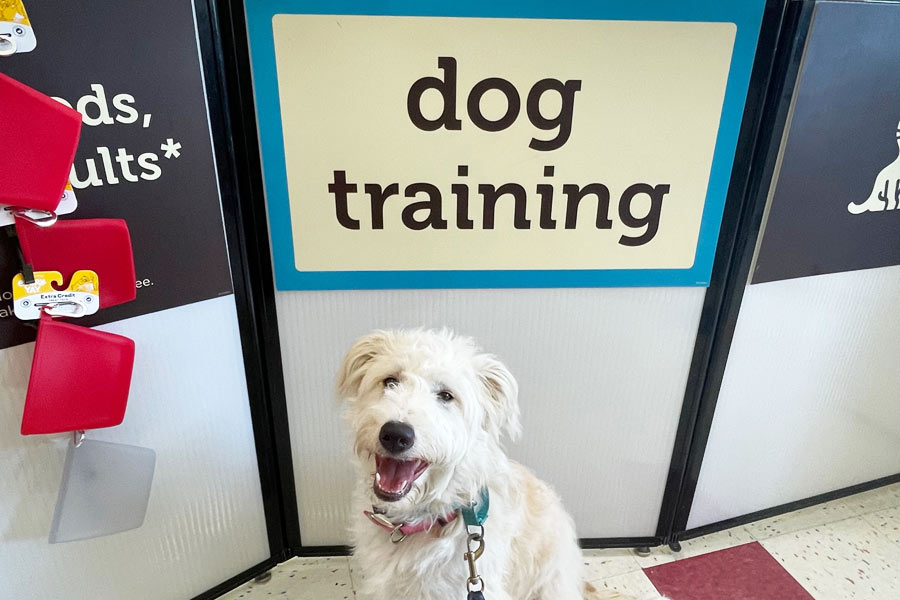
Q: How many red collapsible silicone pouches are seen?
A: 3